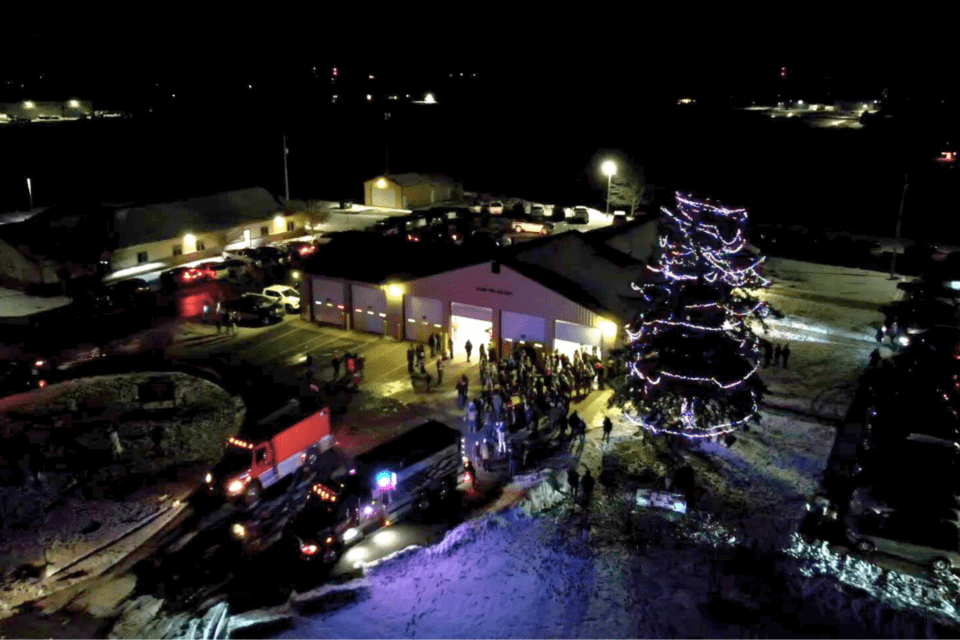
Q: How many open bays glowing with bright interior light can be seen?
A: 2